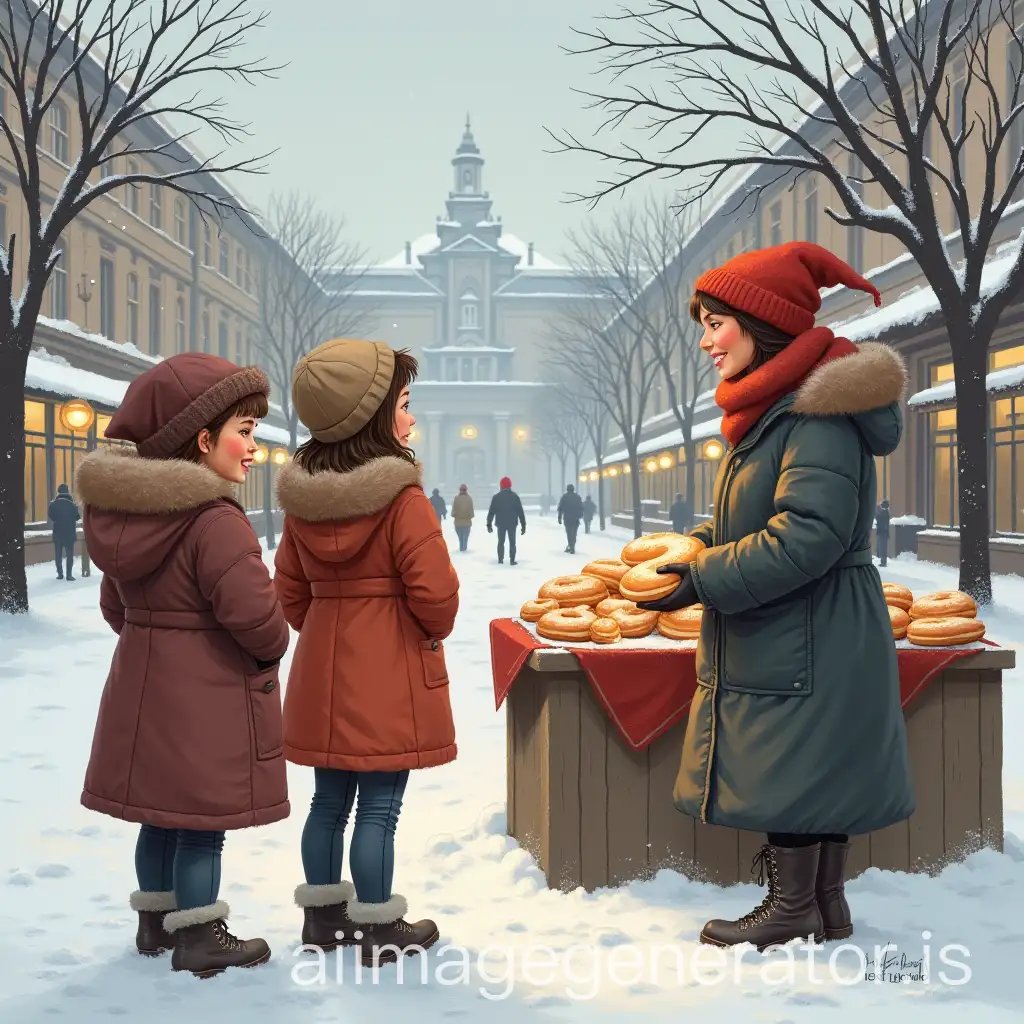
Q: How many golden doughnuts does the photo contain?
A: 14